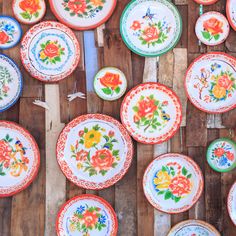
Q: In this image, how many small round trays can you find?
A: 5